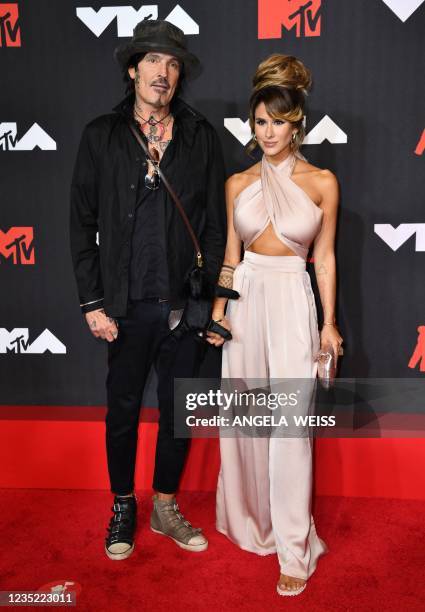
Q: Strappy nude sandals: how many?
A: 1